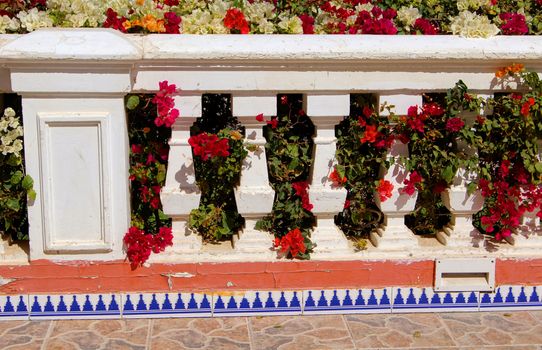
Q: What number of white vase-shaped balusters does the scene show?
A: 5